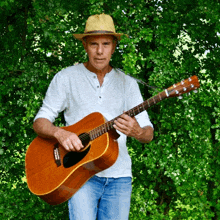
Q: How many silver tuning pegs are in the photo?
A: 6